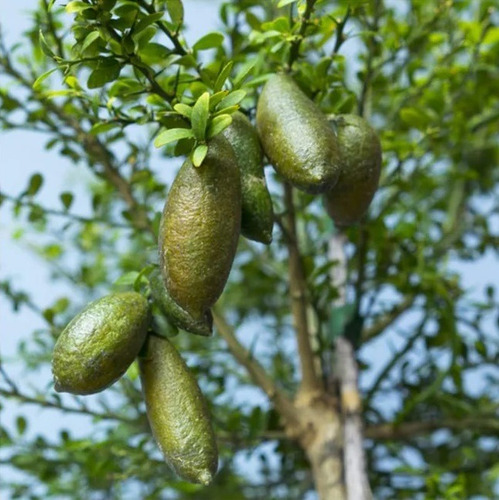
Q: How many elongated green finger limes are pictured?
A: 7